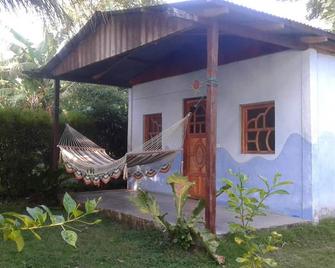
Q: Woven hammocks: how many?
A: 1